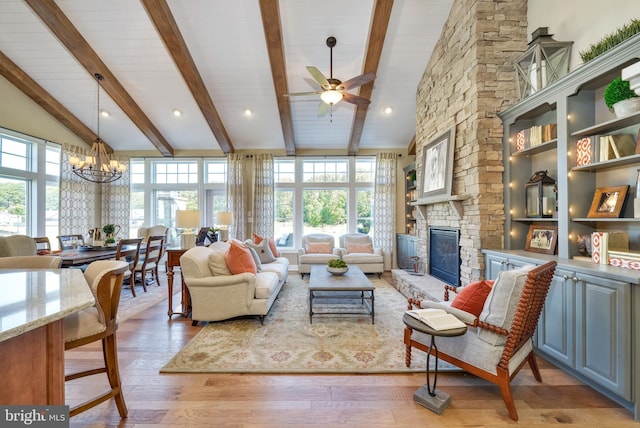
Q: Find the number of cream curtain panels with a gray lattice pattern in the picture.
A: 5